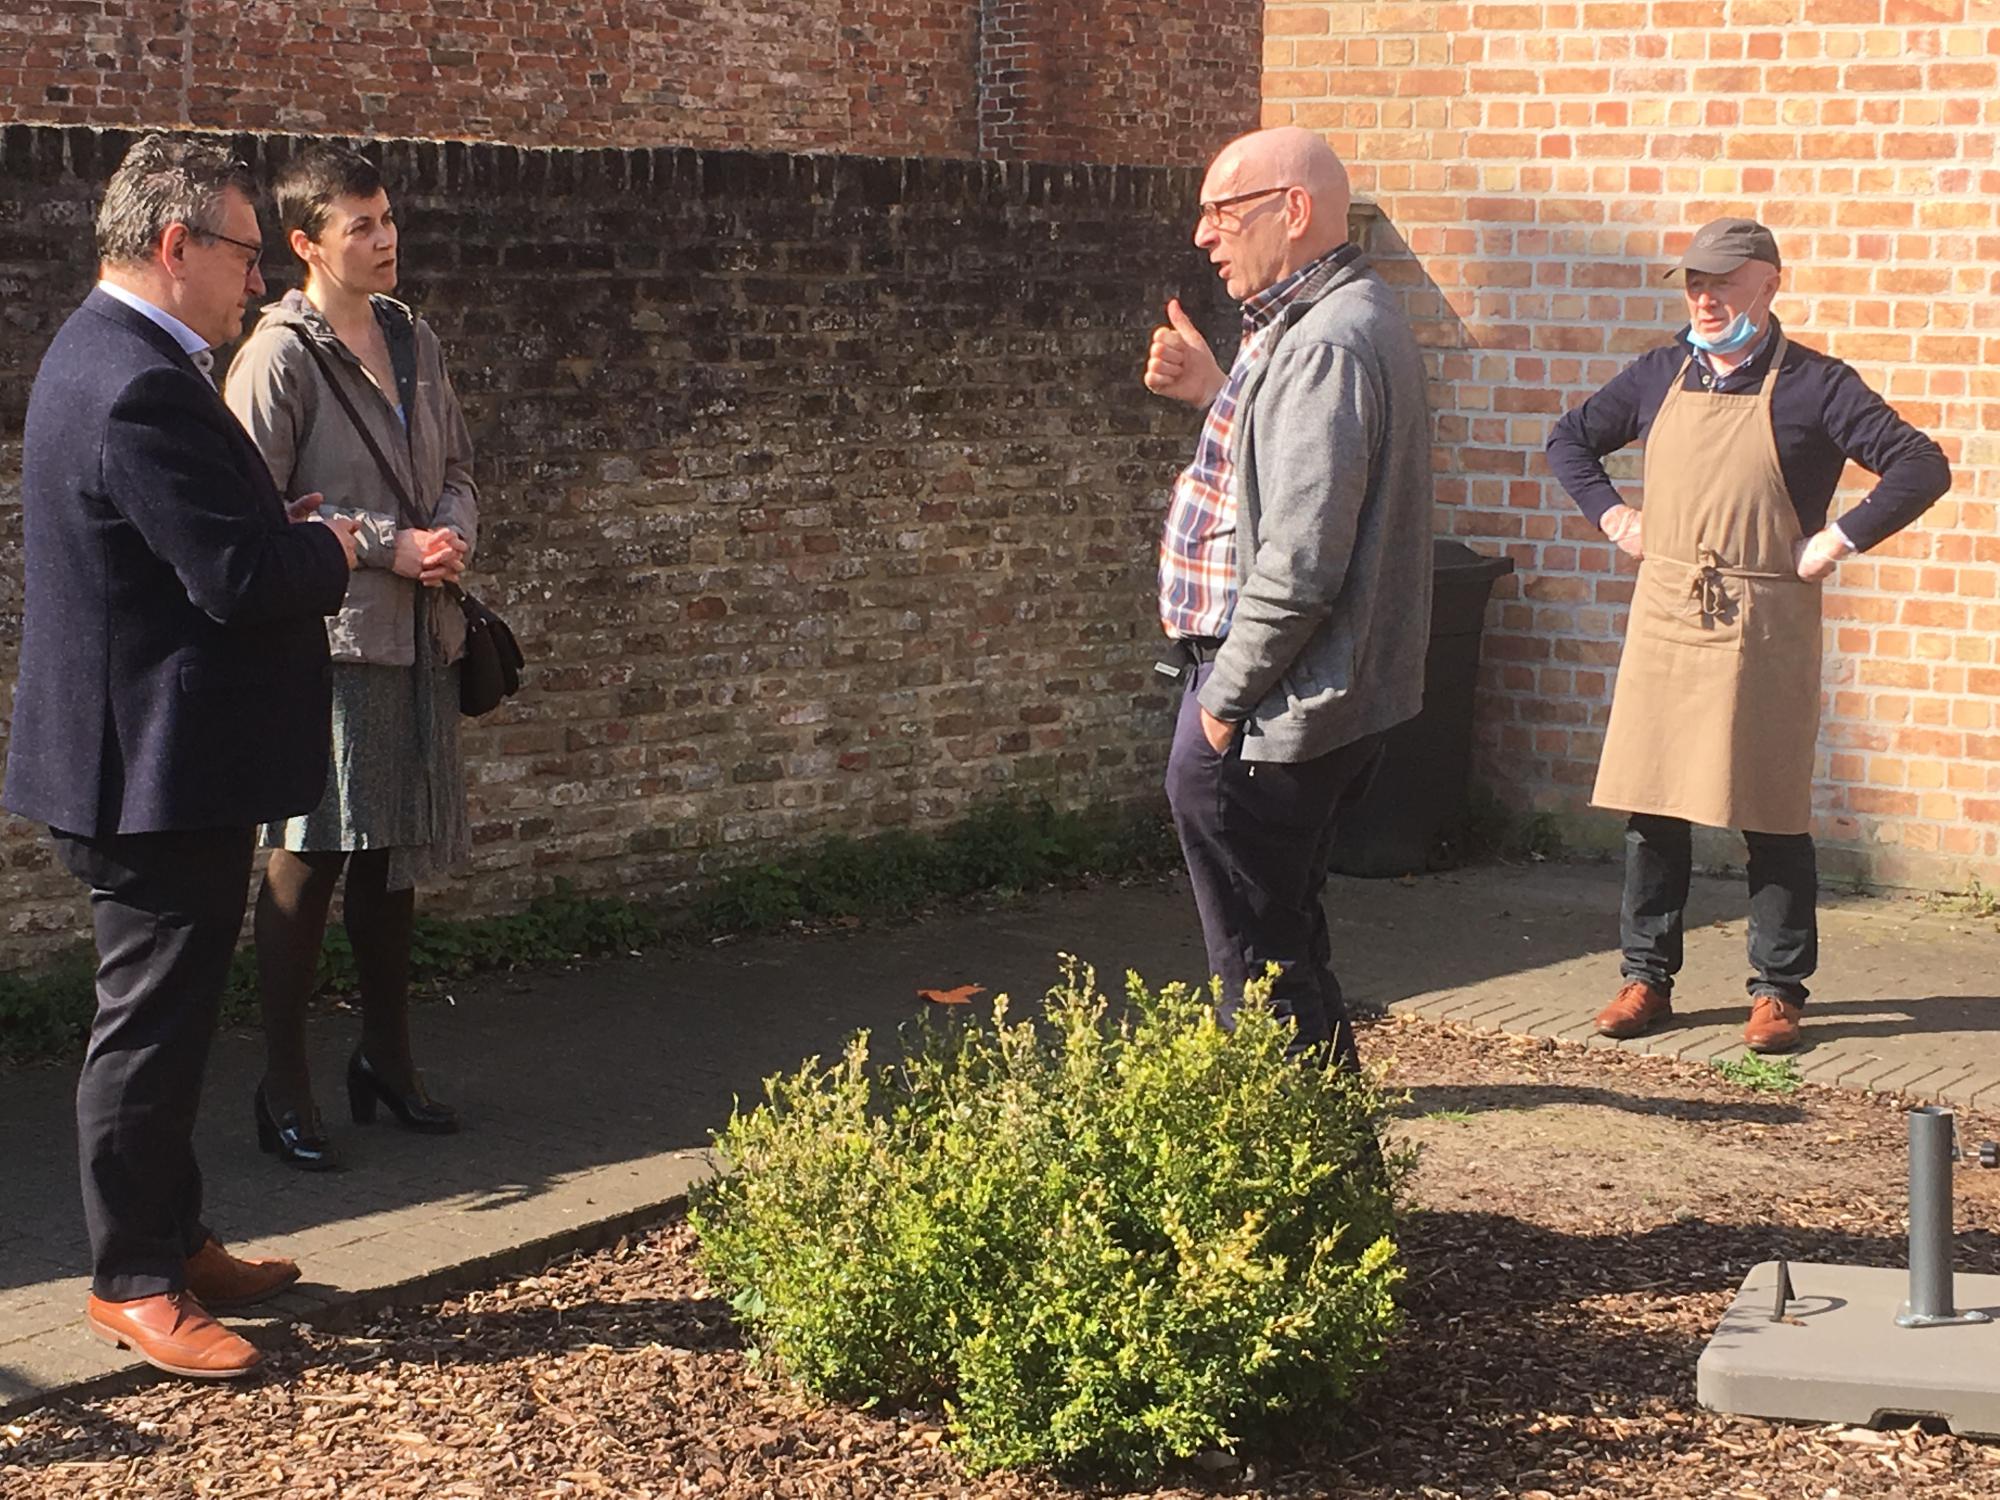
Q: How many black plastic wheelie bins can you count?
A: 1